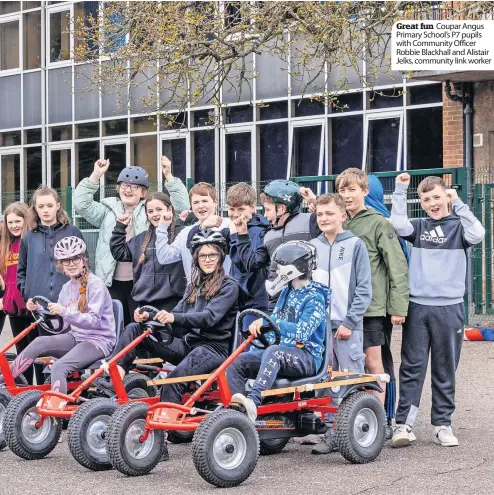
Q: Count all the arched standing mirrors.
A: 0